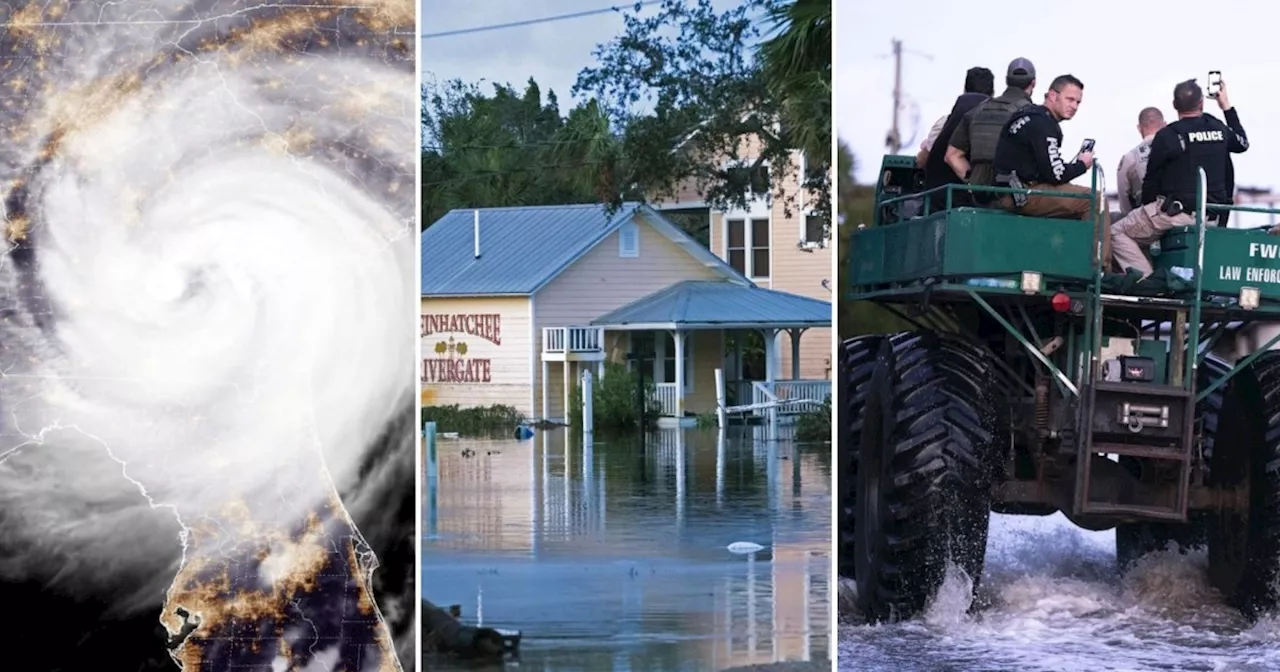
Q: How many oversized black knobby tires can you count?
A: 4